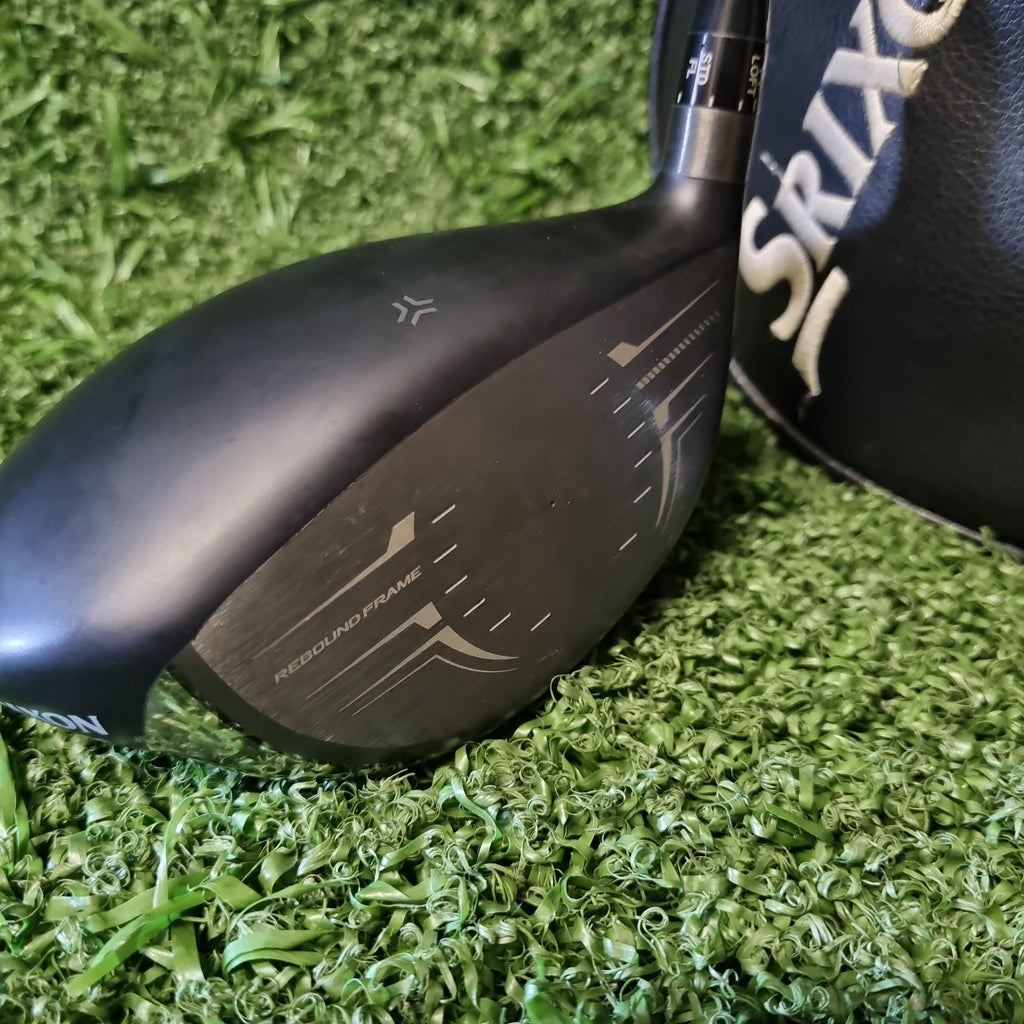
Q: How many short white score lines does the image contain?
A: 12